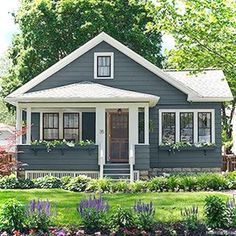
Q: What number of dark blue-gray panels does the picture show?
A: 2